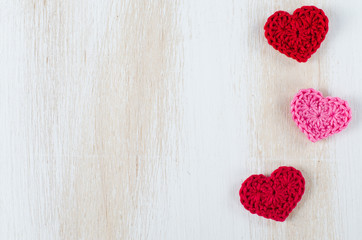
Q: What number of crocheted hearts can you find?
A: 3